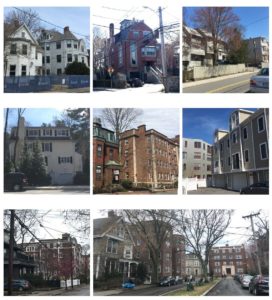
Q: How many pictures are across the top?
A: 3